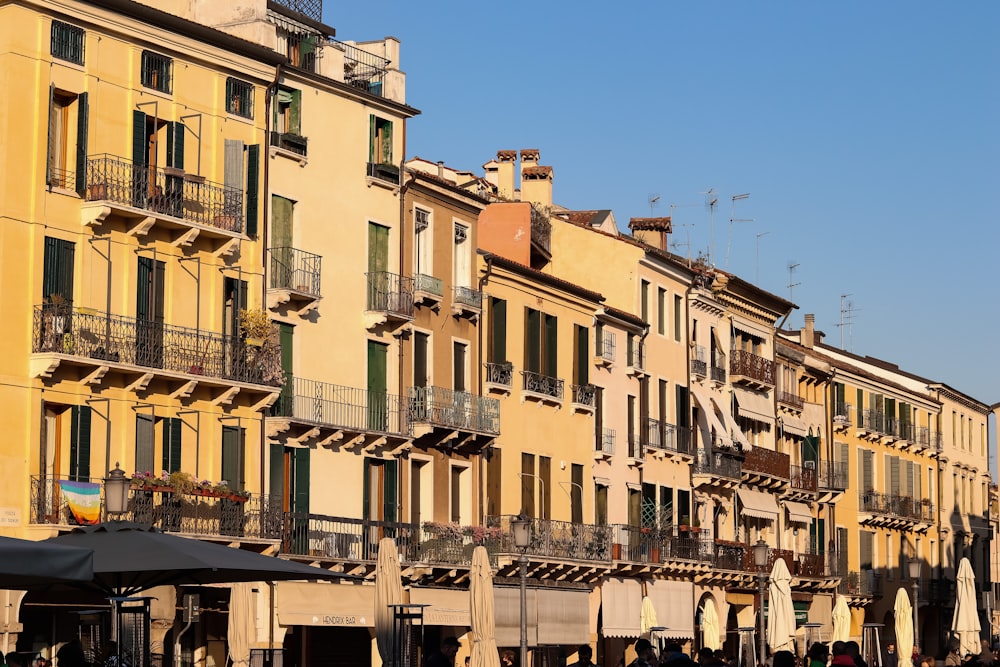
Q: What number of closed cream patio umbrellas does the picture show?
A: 9